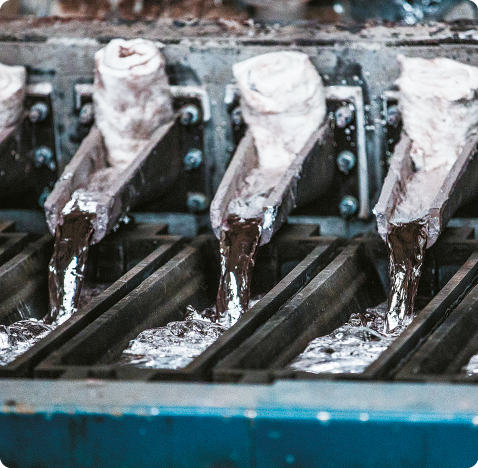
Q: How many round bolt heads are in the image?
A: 12